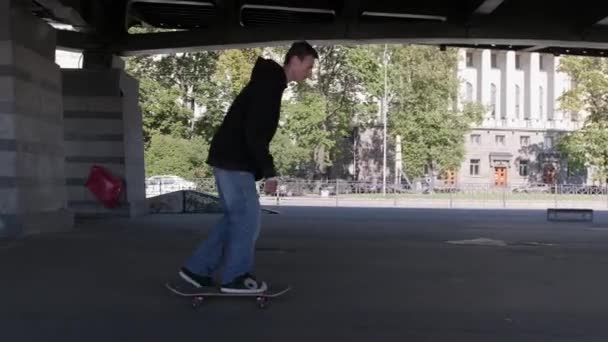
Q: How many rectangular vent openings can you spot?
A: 3